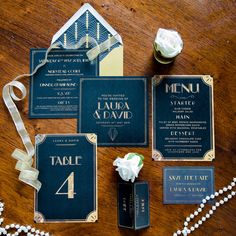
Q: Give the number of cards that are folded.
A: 1